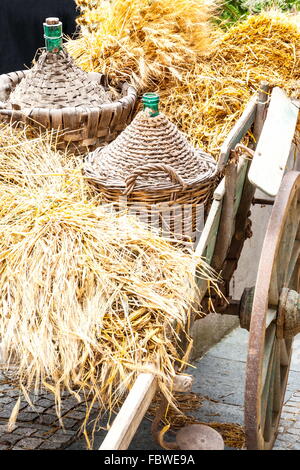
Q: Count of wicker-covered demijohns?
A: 2